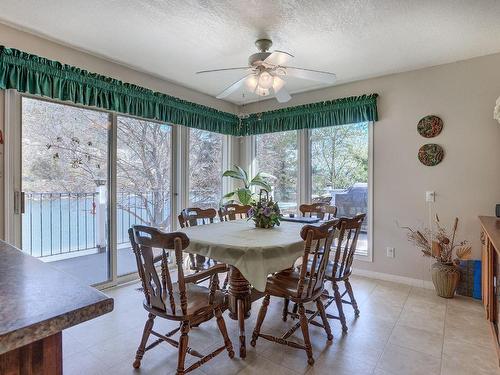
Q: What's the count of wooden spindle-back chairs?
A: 6